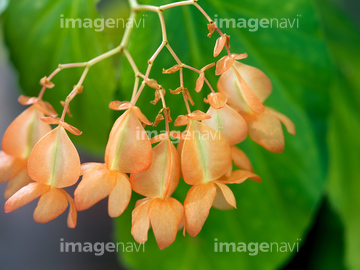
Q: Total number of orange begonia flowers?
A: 7